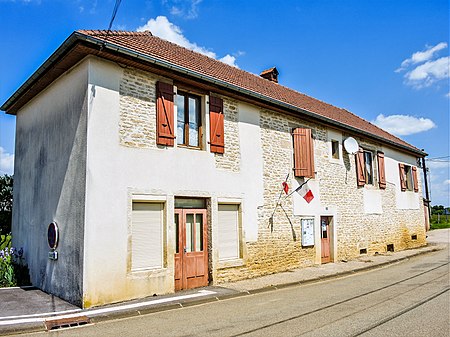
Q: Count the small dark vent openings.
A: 3